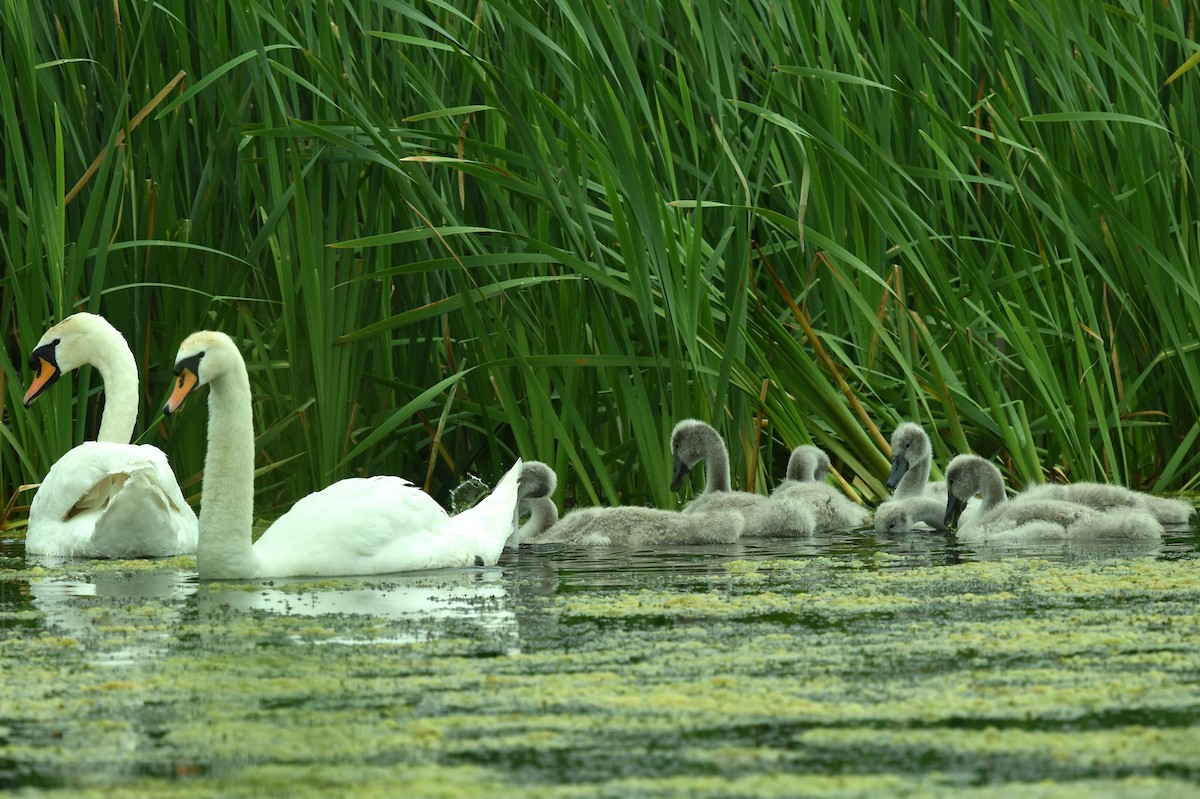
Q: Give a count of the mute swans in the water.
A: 8